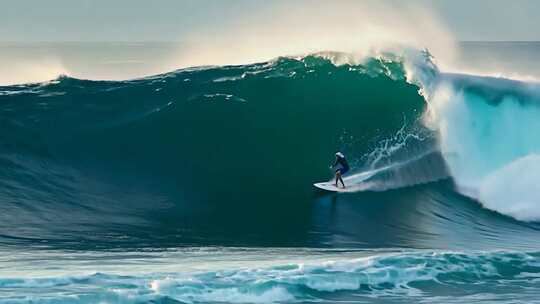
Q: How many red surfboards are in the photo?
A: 0